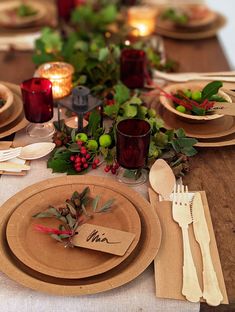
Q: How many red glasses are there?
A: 4